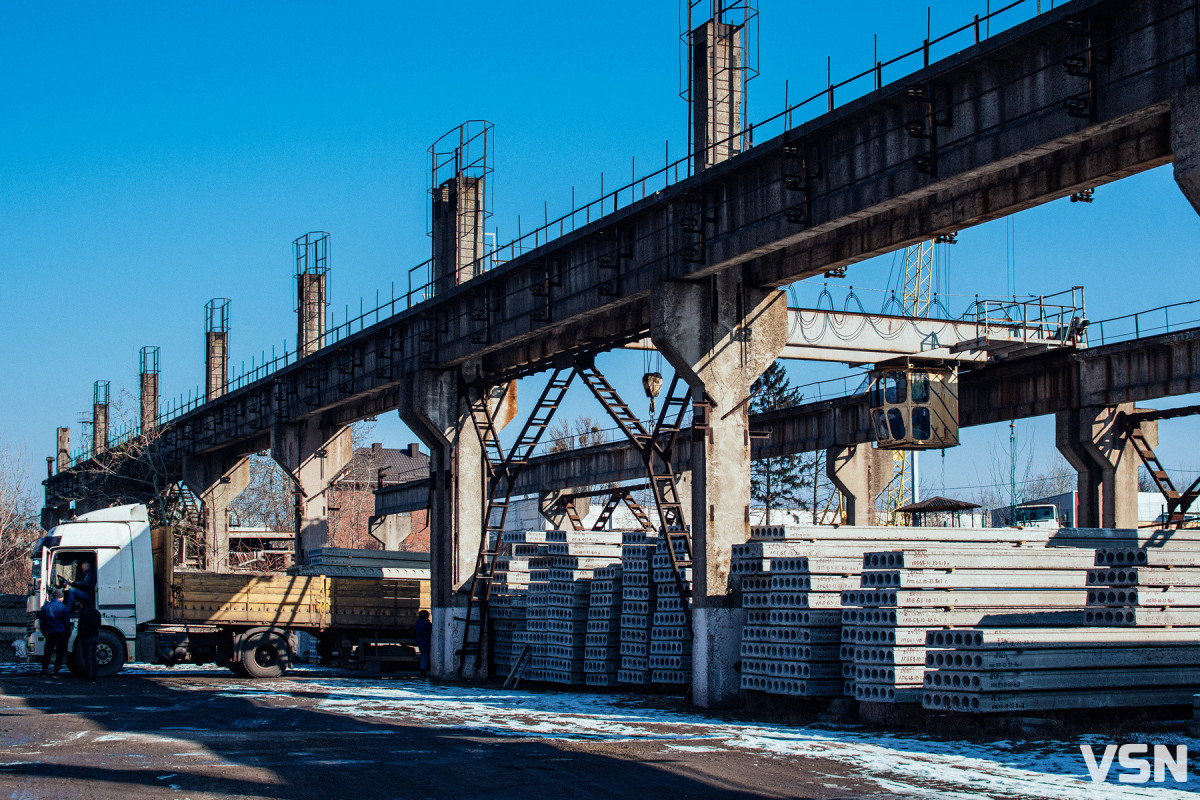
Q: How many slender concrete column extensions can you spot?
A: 7